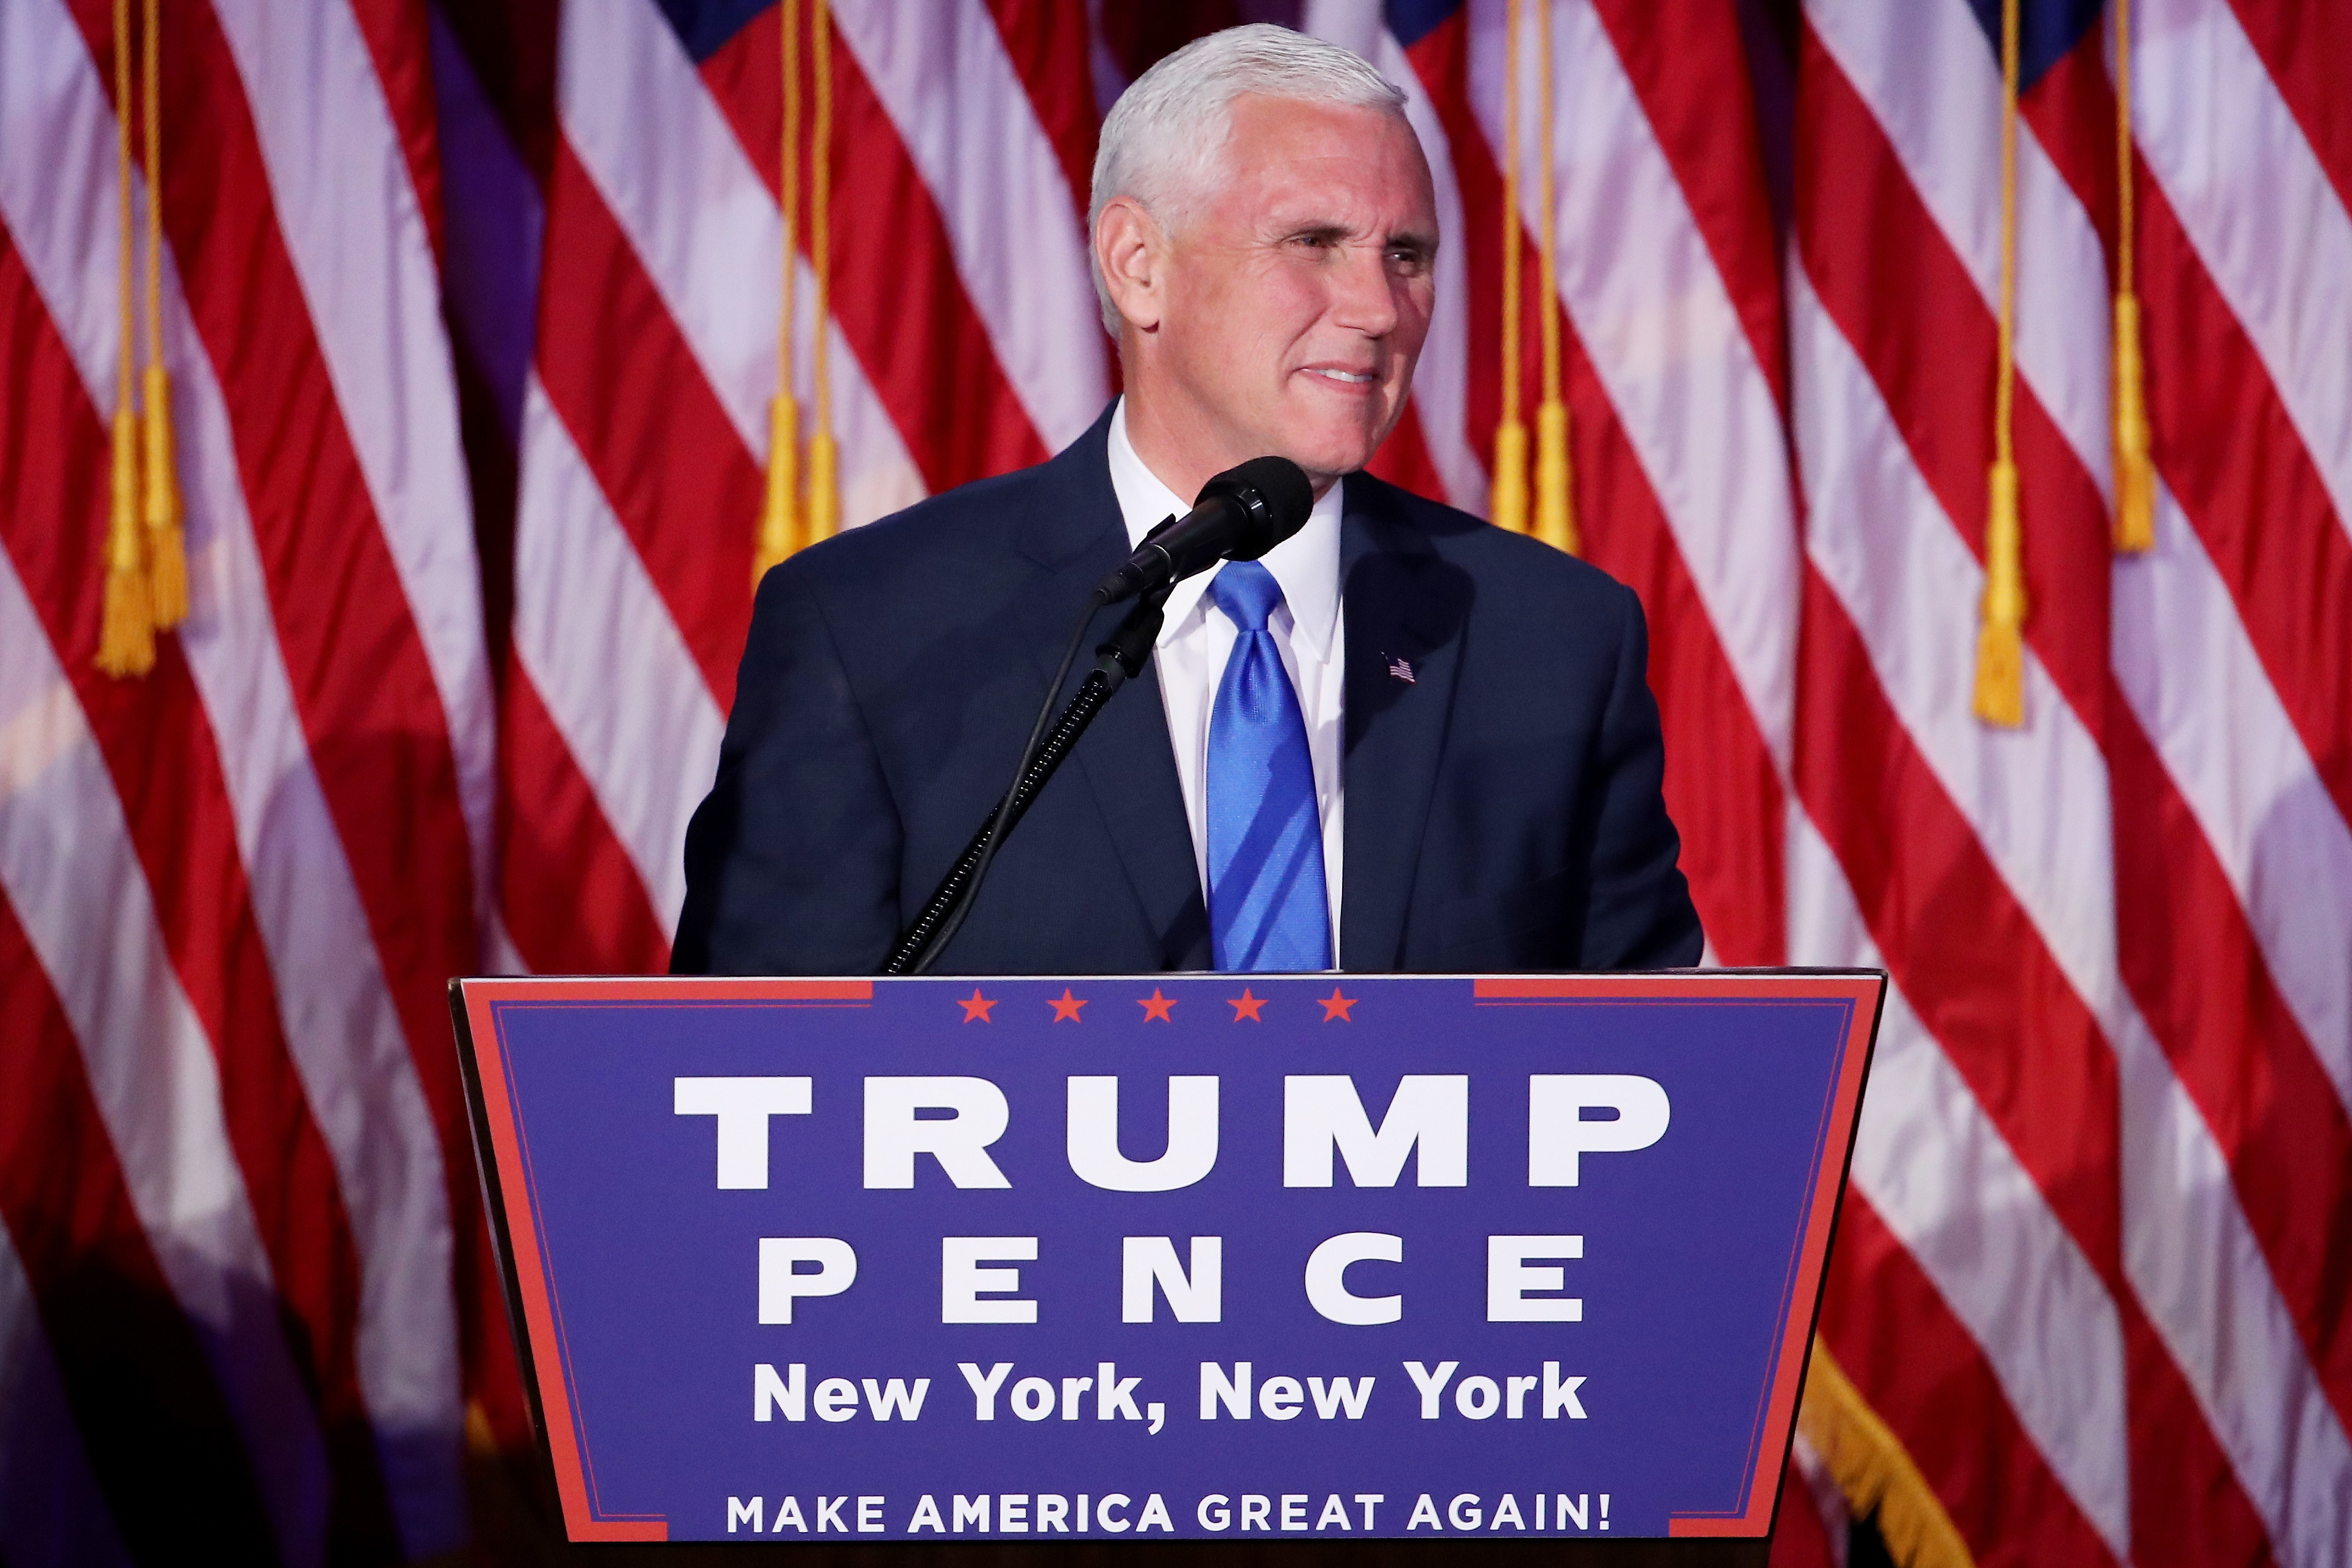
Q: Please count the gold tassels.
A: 8